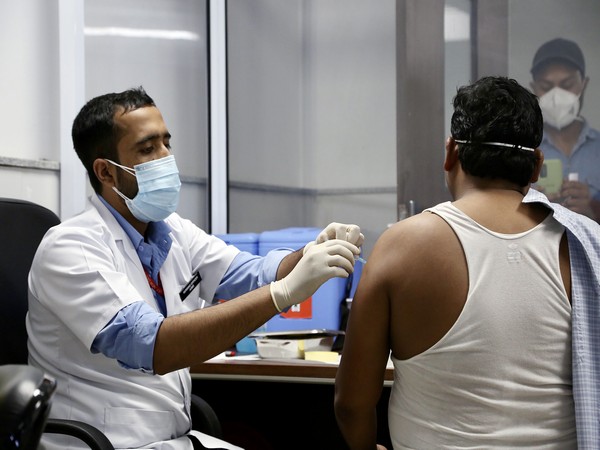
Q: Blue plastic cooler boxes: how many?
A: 2